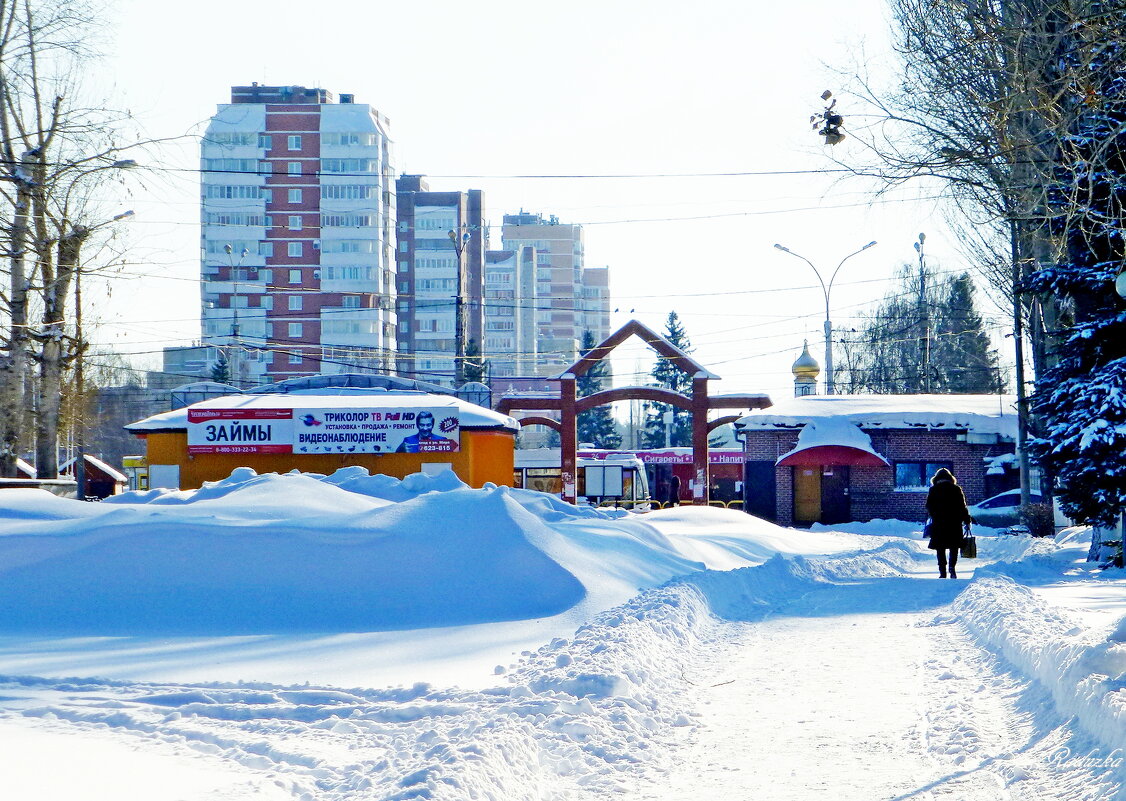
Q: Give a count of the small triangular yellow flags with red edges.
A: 0